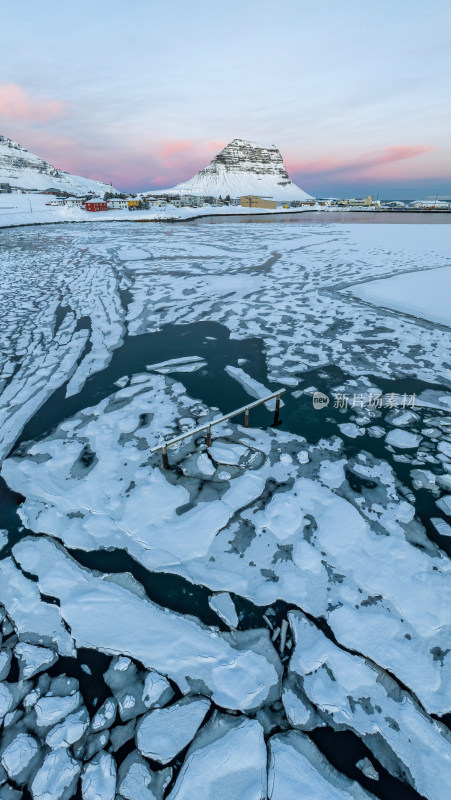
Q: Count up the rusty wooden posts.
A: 4